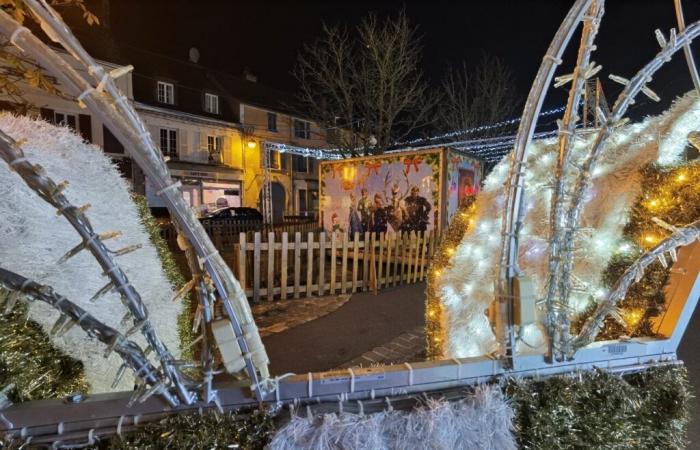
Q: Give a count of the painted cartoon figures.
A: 6